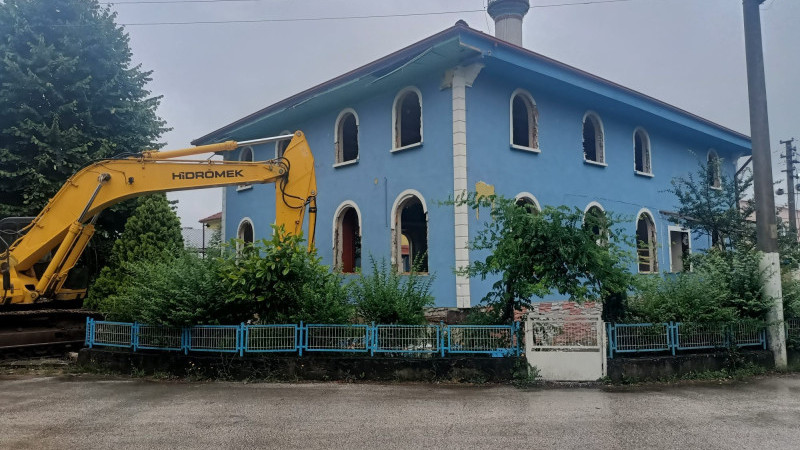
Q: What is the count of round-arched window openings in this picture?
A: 14